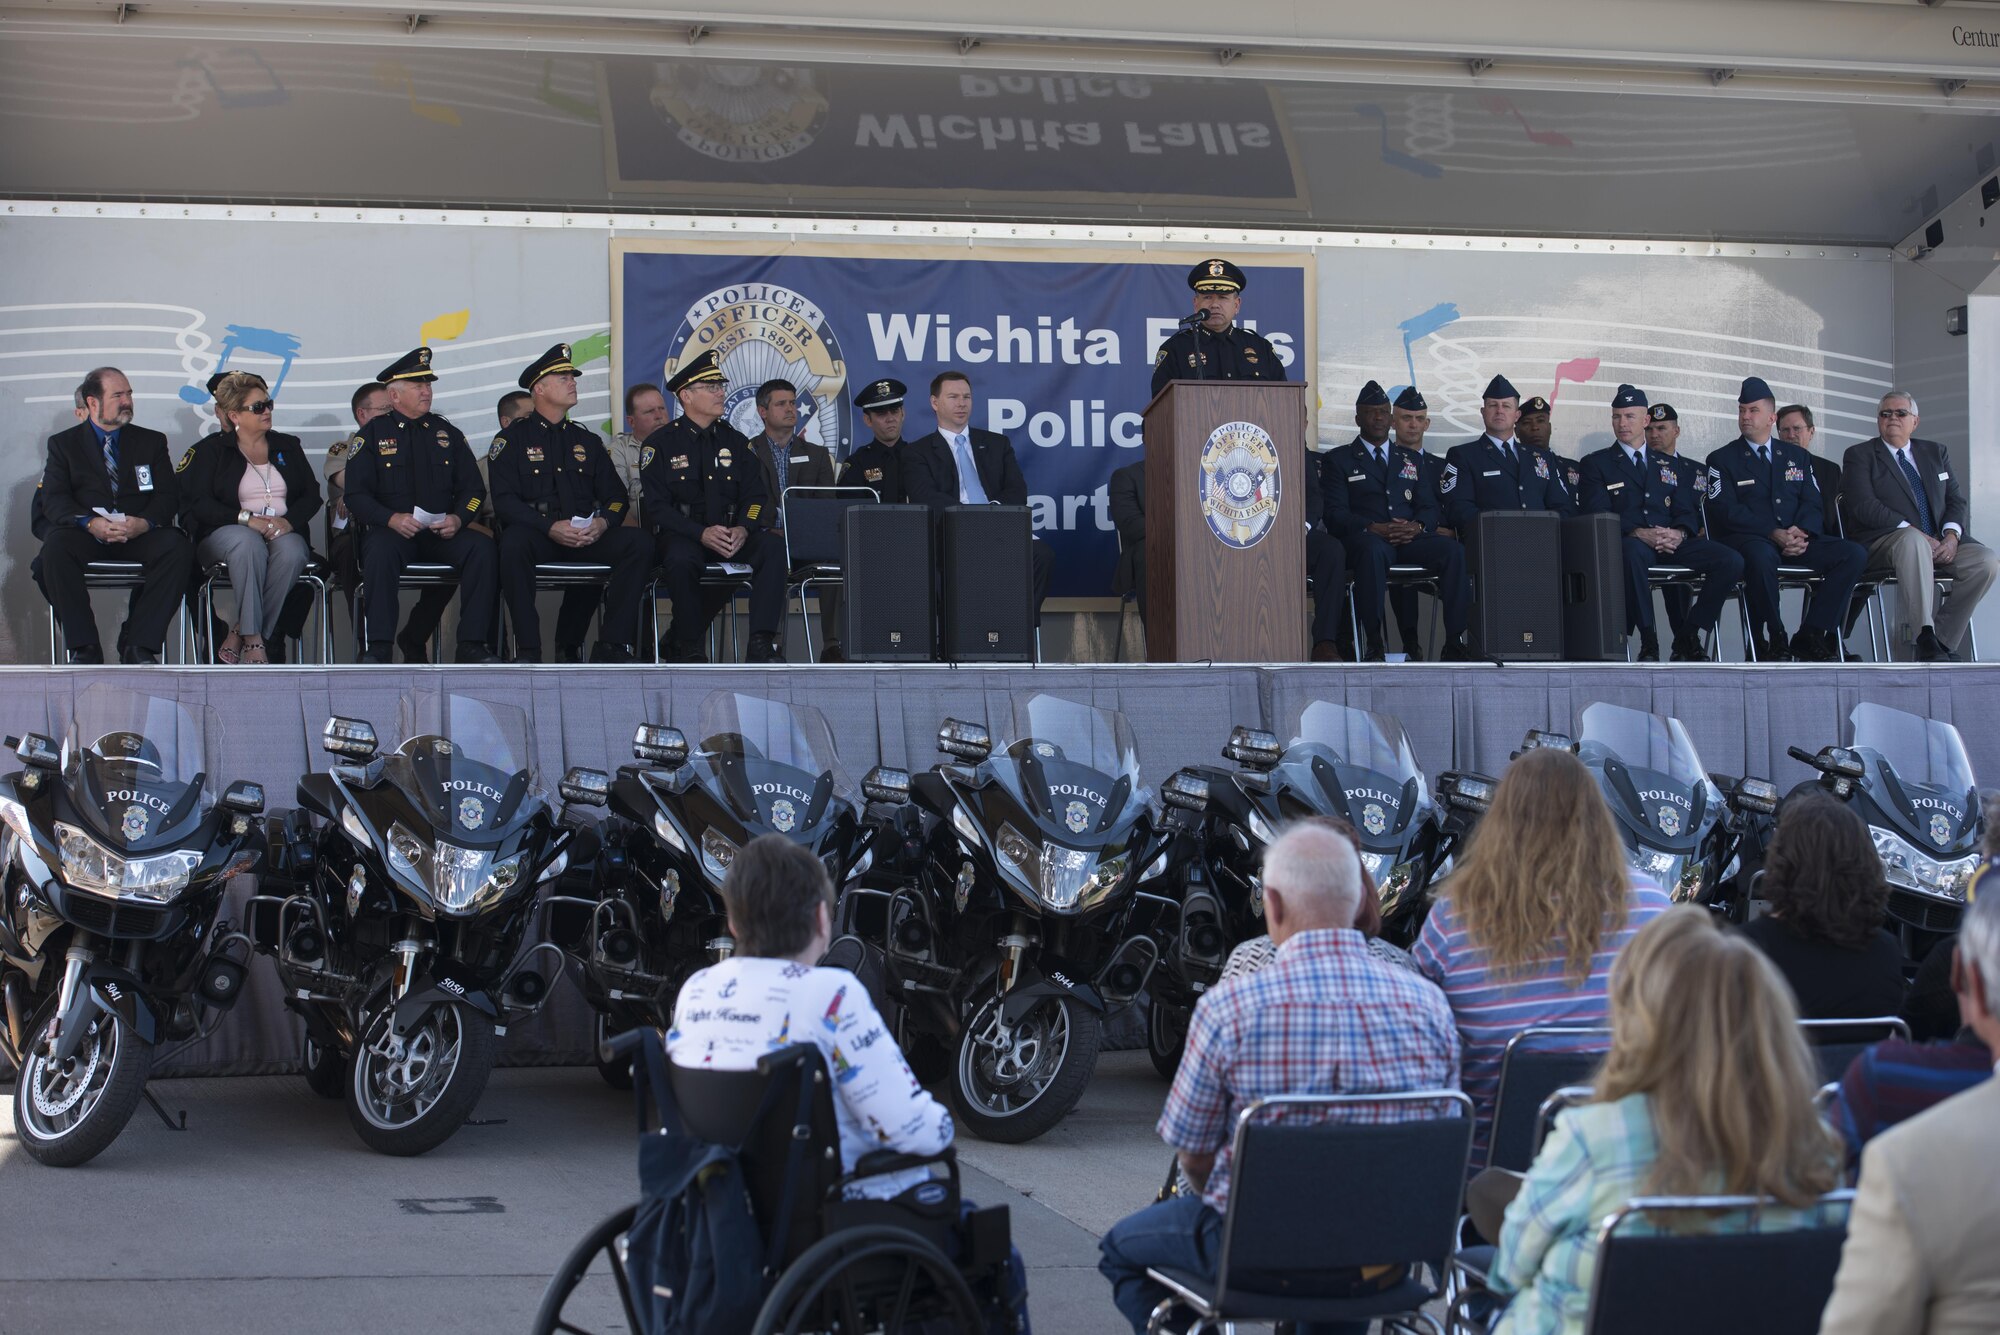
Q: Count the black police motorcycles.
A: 7